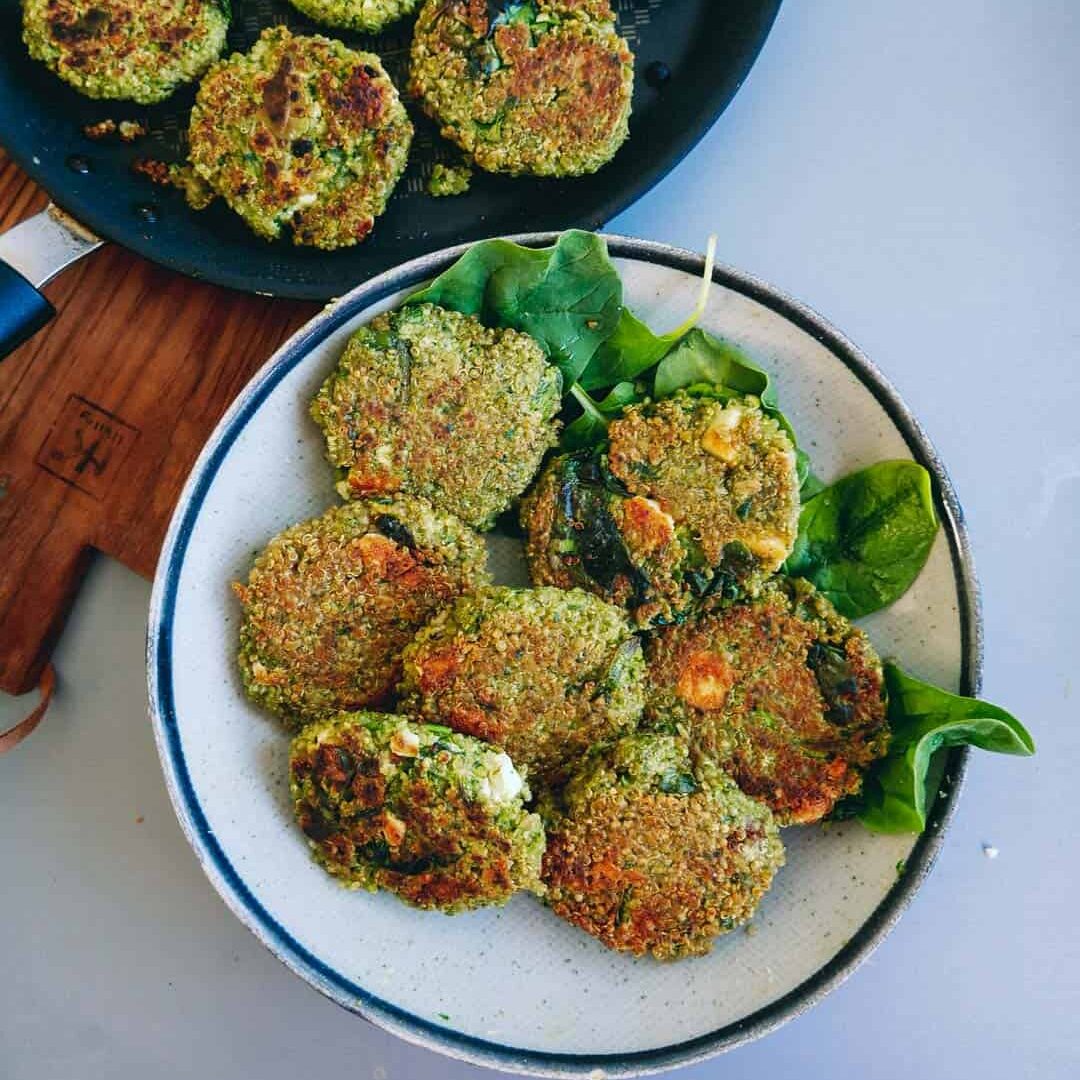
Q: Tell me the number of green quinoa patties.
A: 11